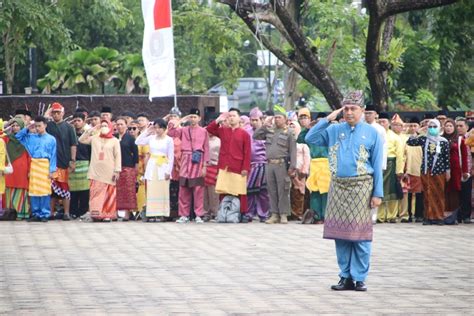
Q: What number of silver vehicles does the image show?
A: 1